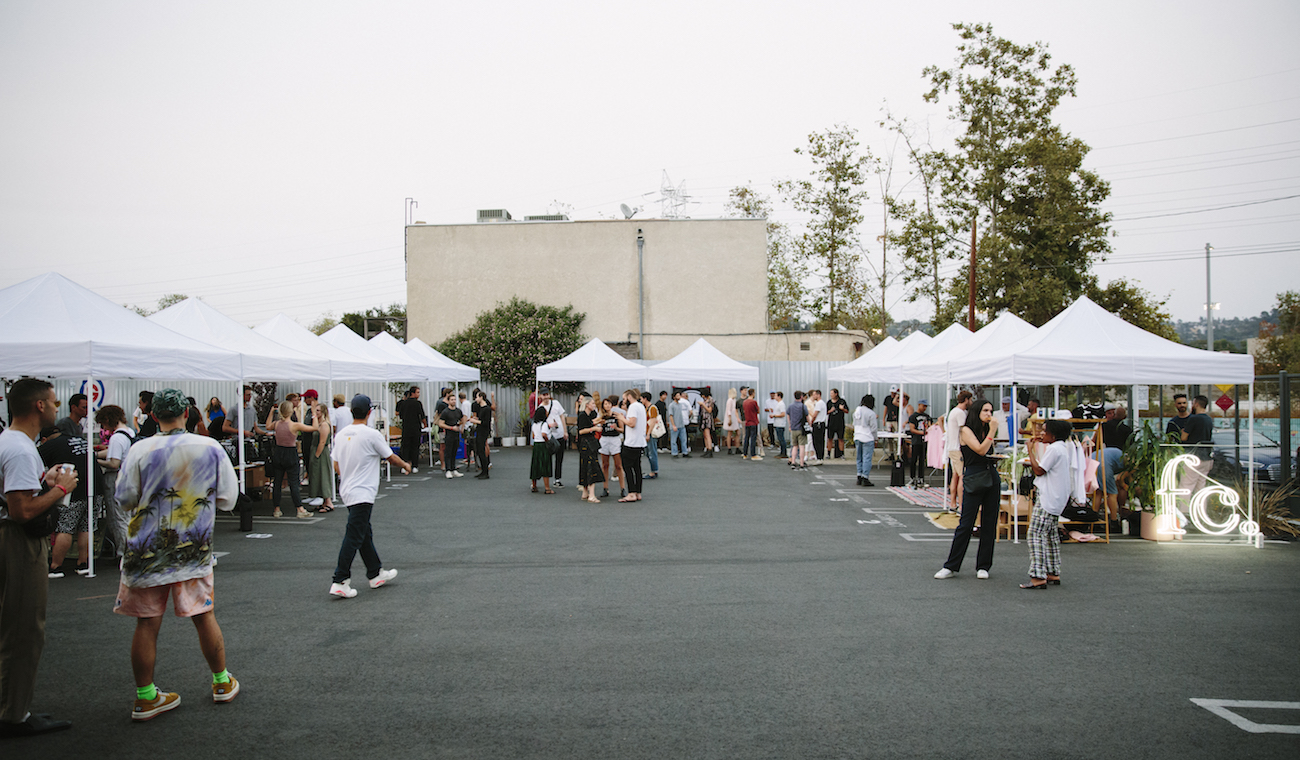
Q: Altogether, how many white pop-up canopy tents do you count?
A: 13